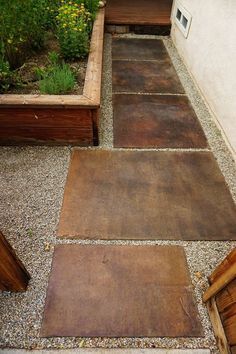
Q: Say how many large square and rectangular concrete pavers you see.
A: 5